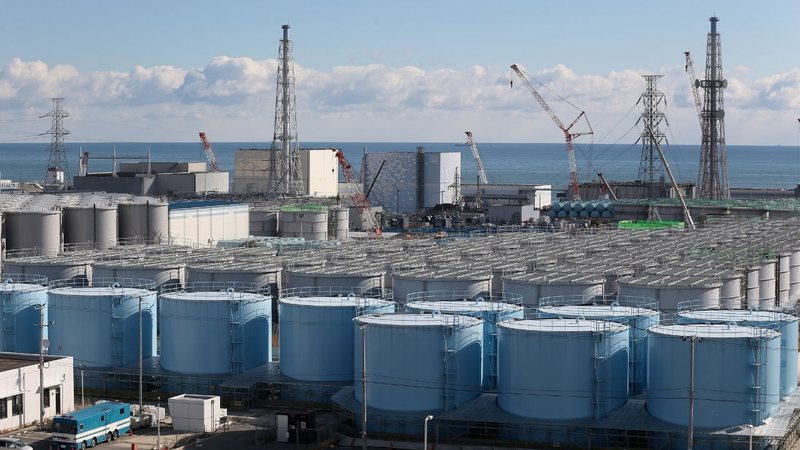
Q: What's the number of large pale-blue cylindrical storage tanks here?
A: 10